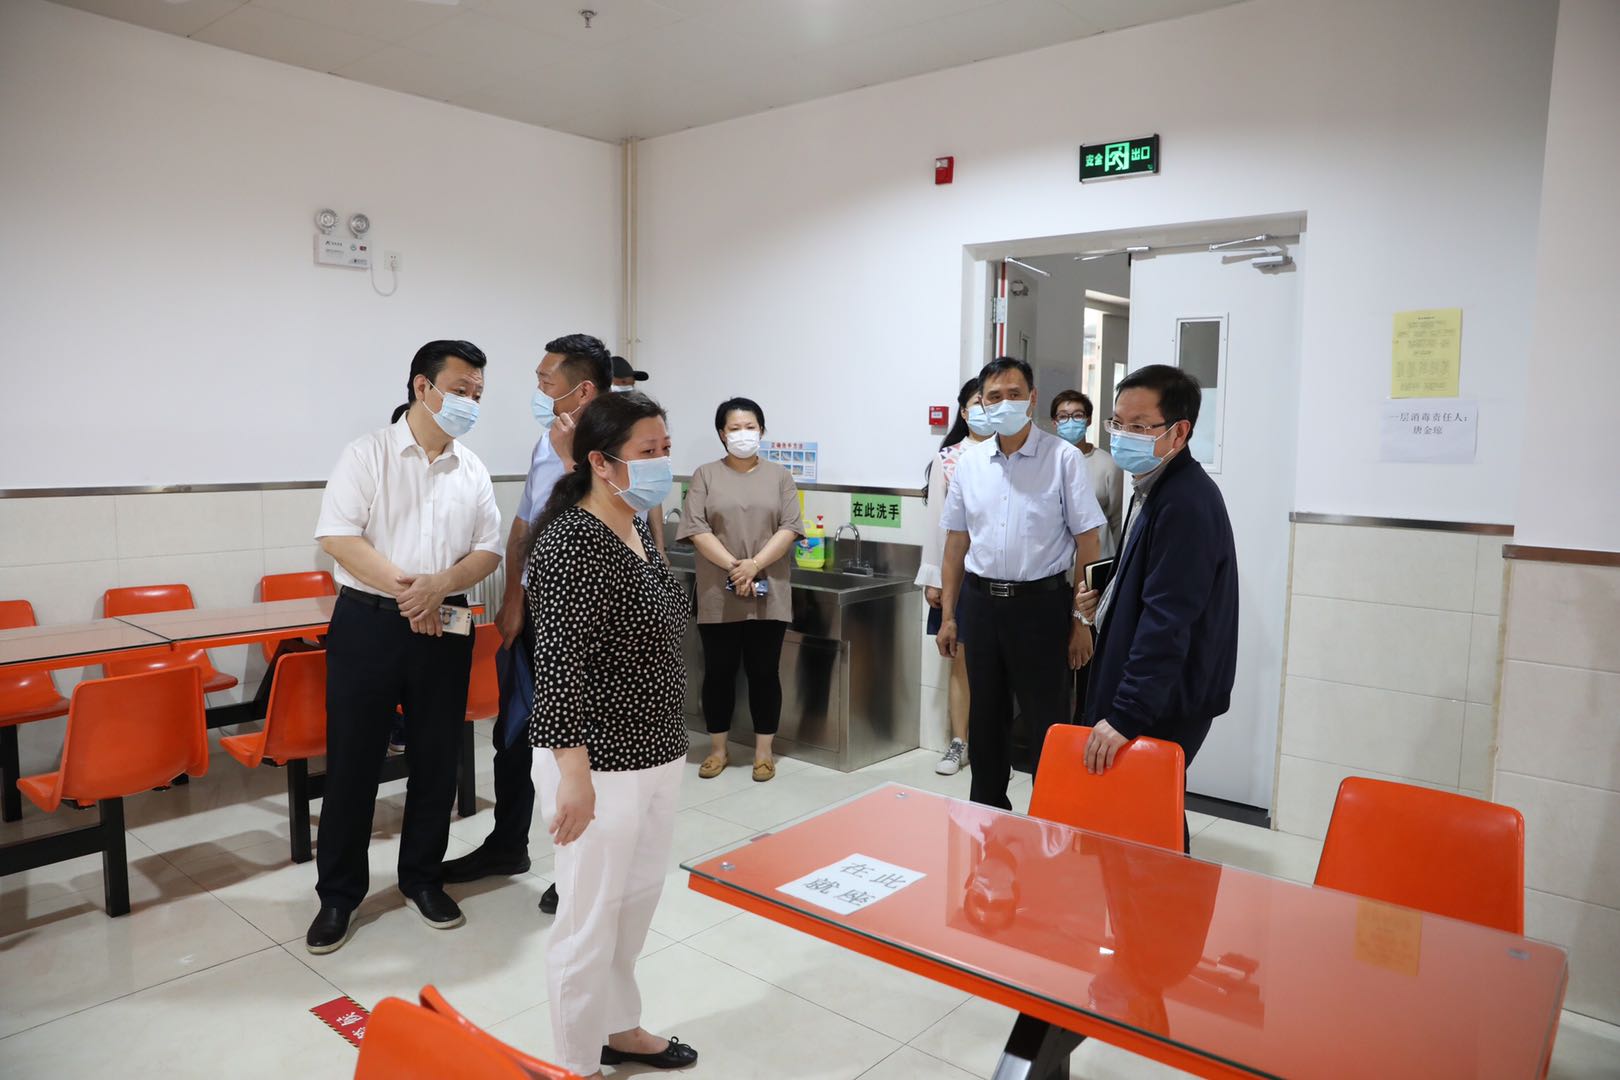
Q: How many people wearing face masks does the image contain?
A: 9